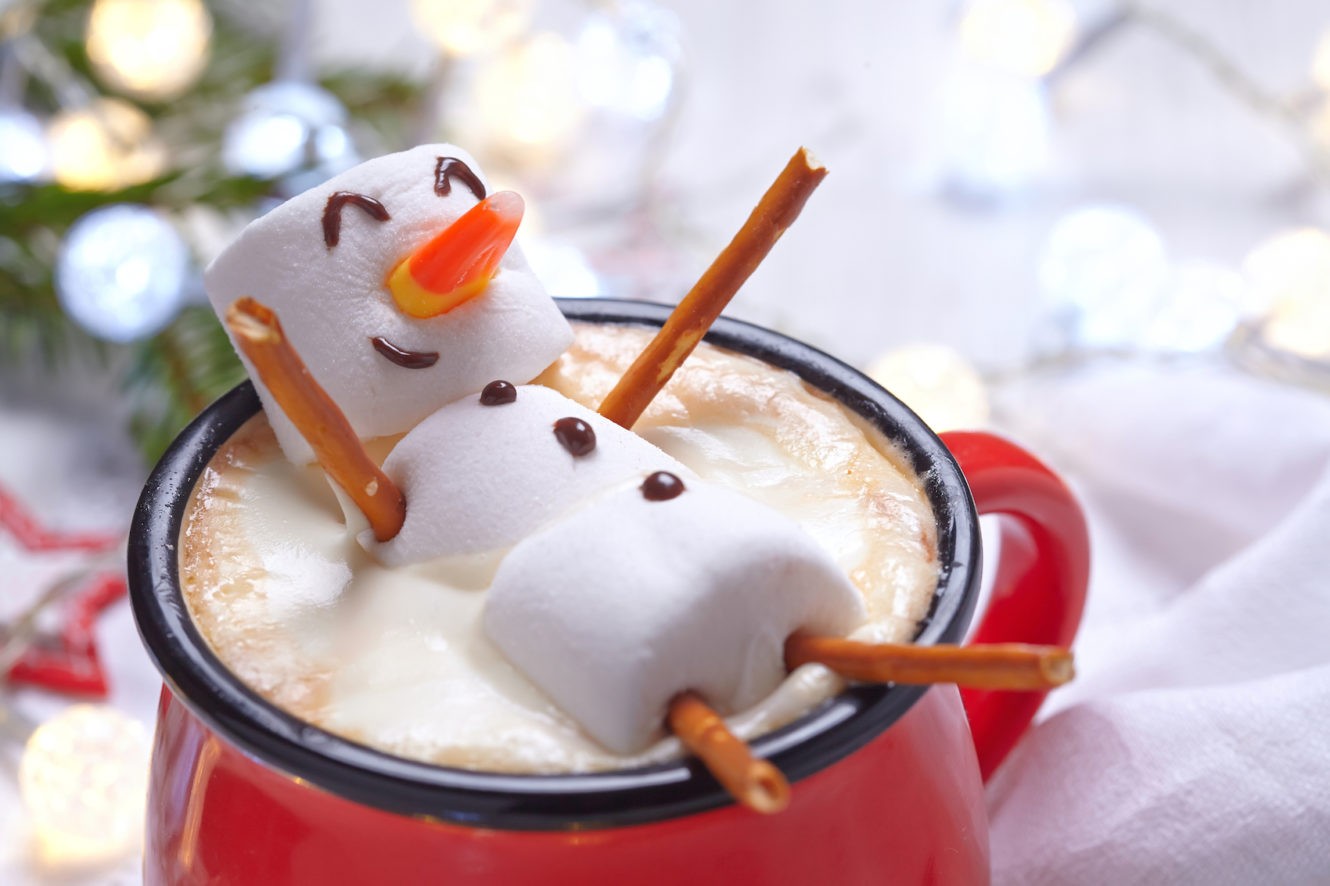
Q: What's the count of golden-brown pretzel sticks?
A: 4